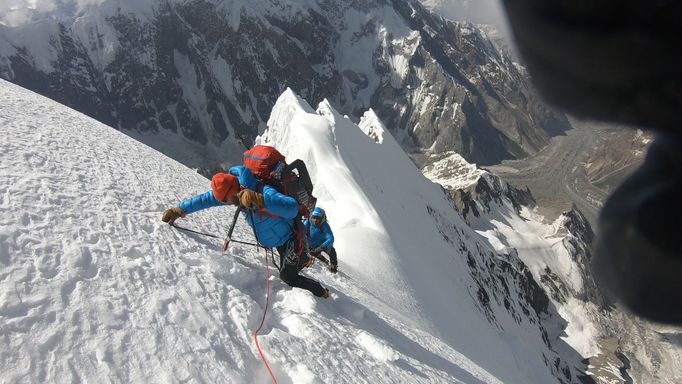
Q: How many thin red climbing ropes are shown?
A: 1